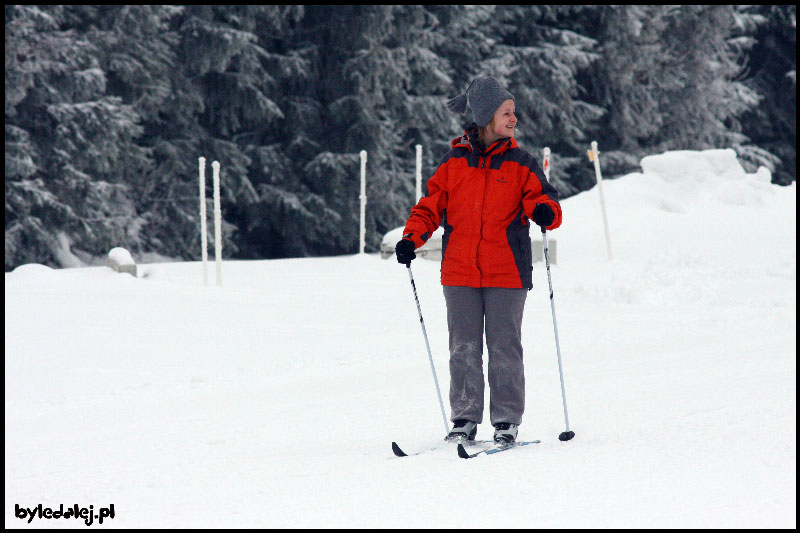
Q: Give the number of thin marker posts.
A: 6